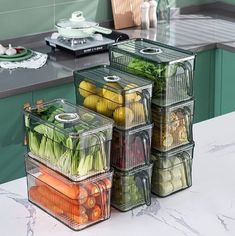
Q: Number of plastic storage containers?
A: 8